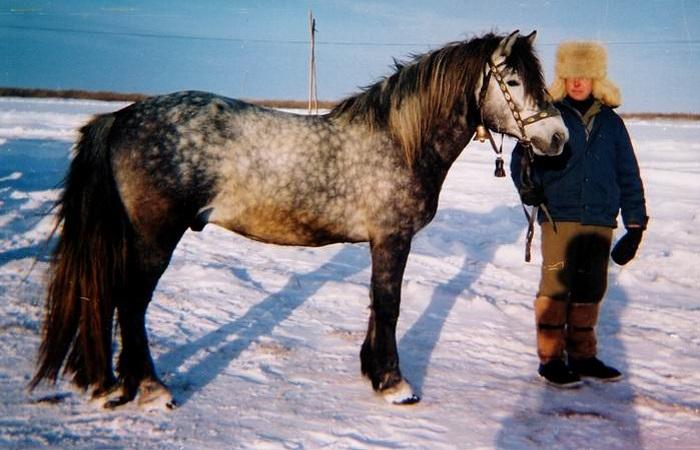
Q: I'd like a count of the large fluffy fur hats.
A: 1